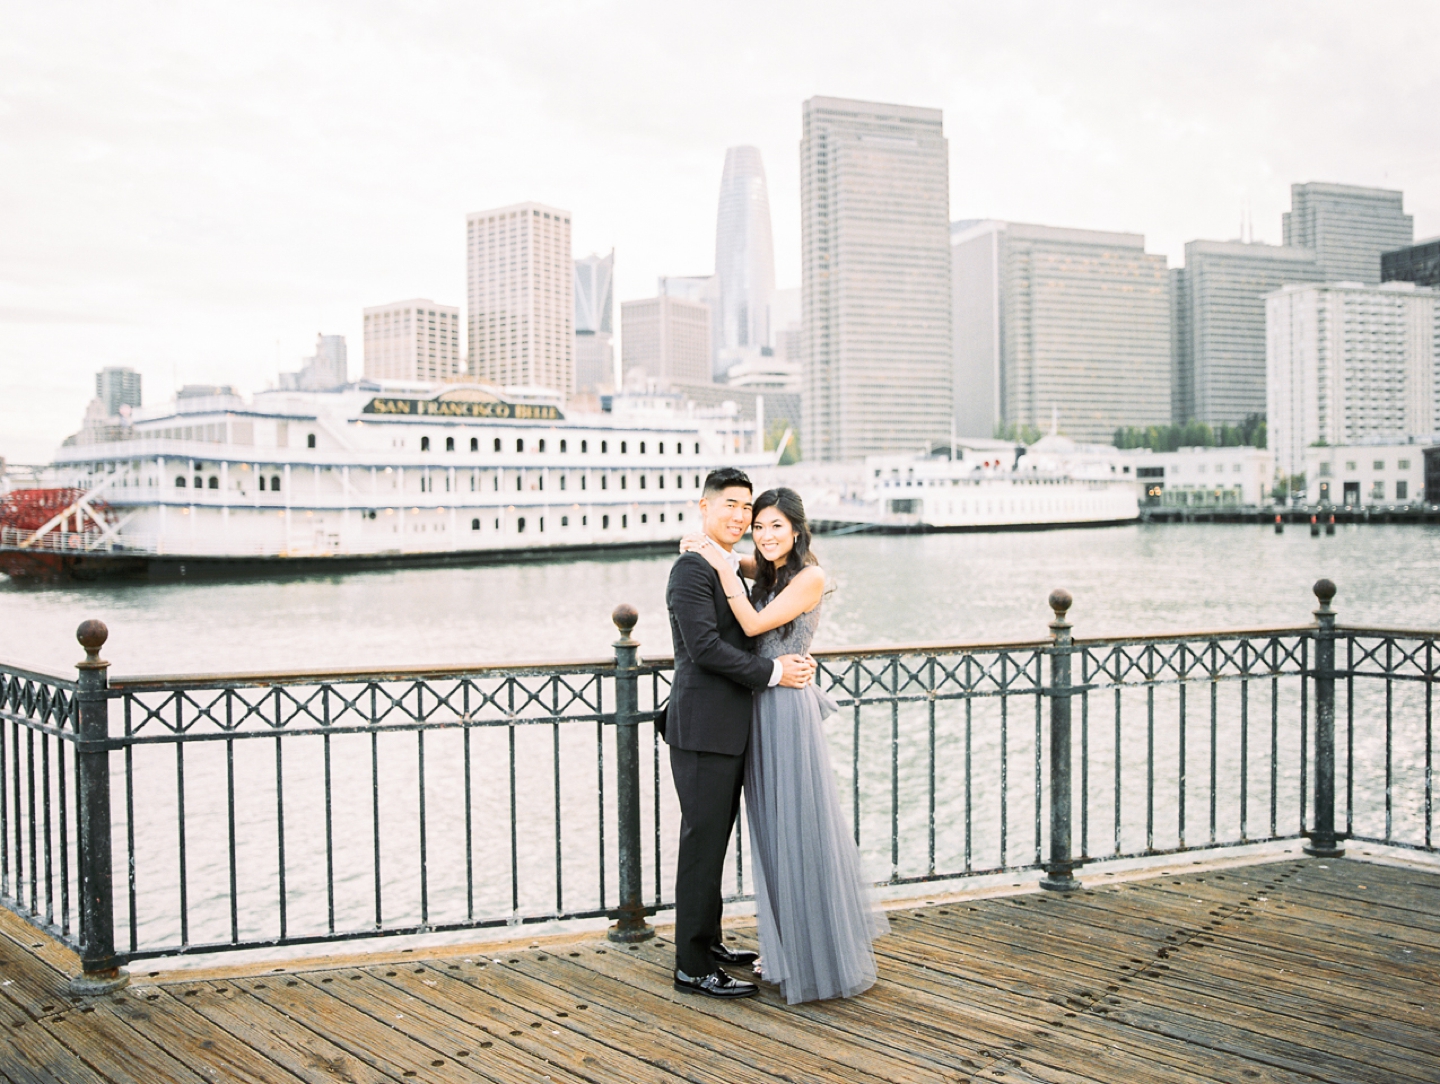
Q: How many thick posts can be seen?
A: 4